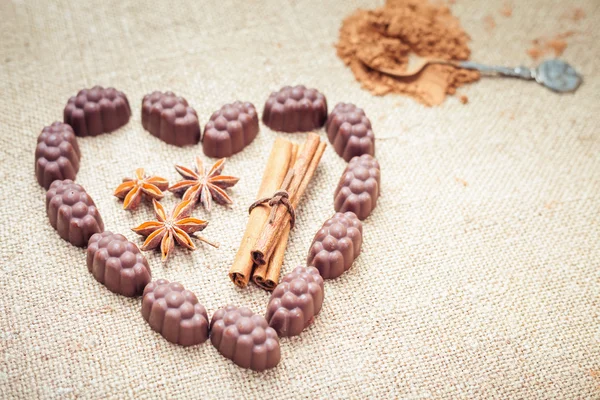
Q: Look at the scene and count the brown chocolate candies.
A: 13